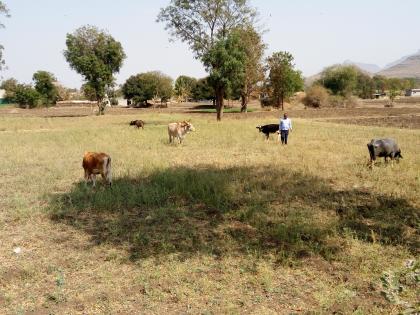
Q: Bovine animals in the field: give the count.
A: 5